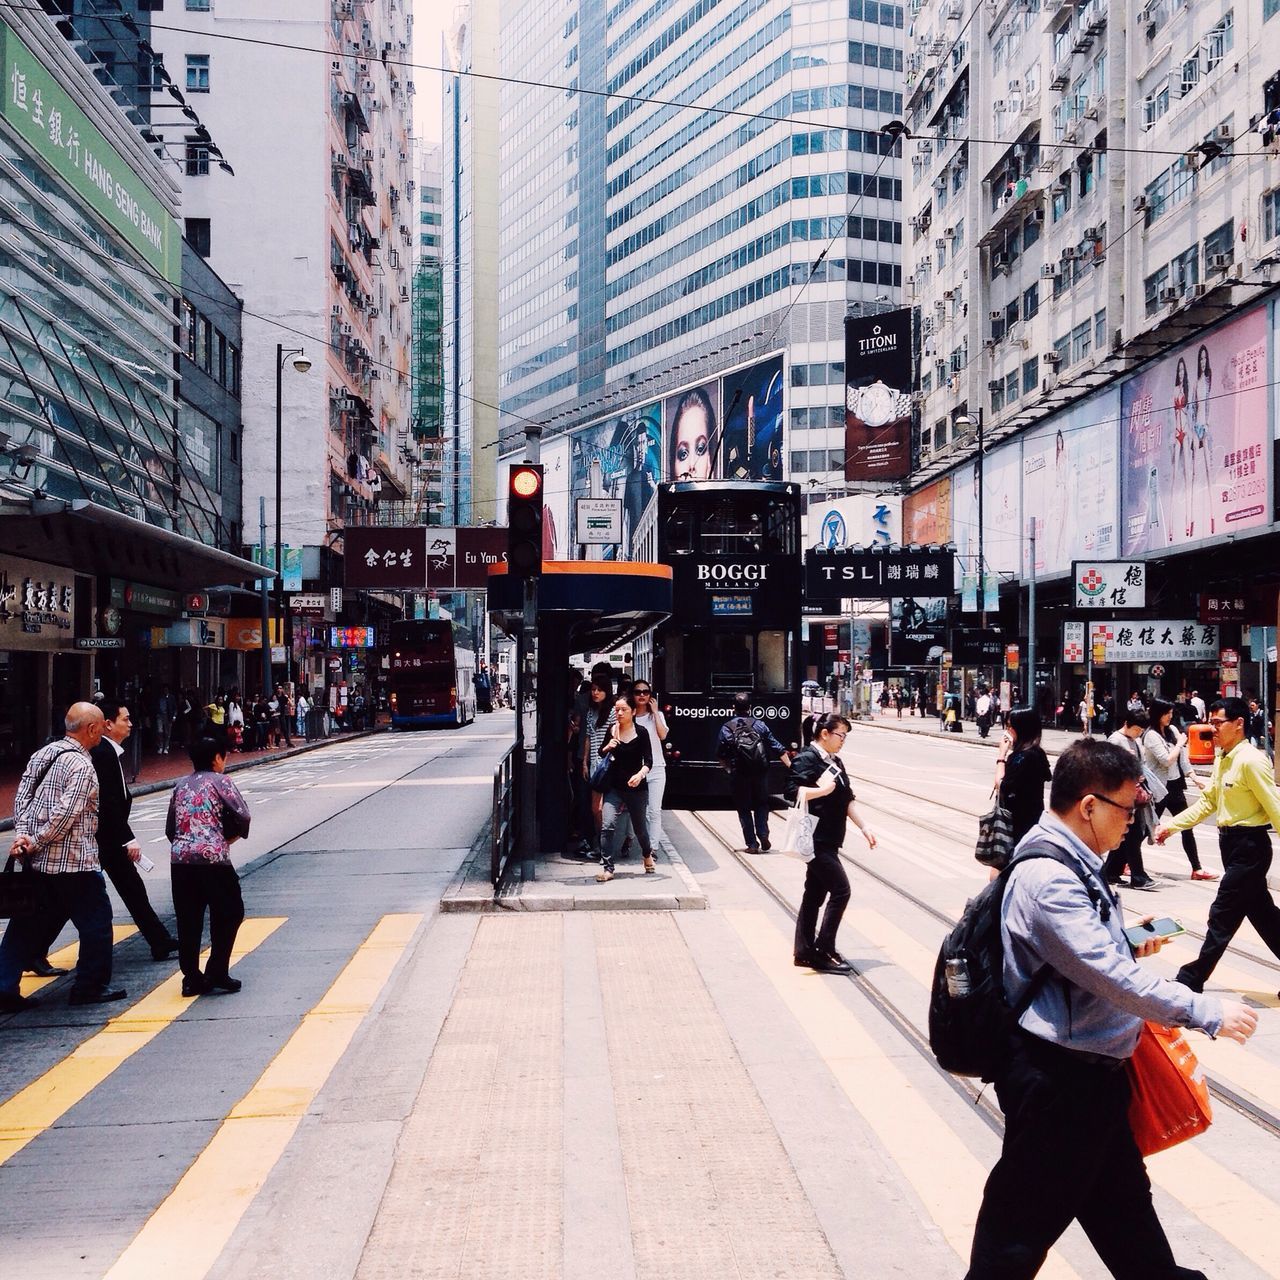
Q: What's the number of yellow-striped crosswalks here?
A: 2